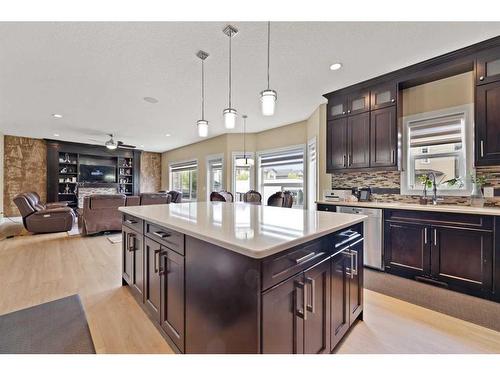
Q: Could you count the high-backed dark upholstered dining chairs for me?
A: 5